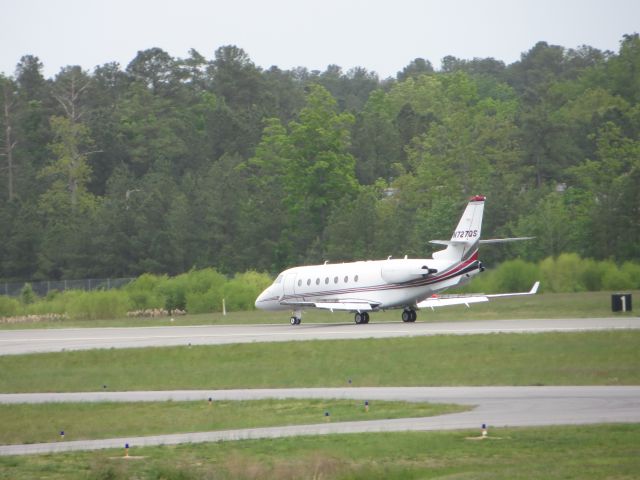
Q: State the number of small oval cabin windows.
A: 7